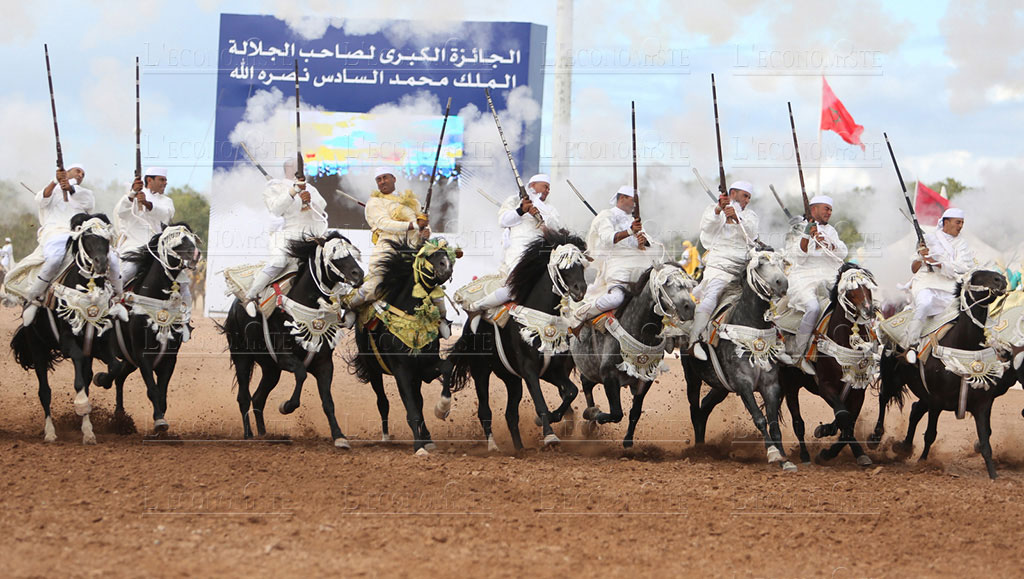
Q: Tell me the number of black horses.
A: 6